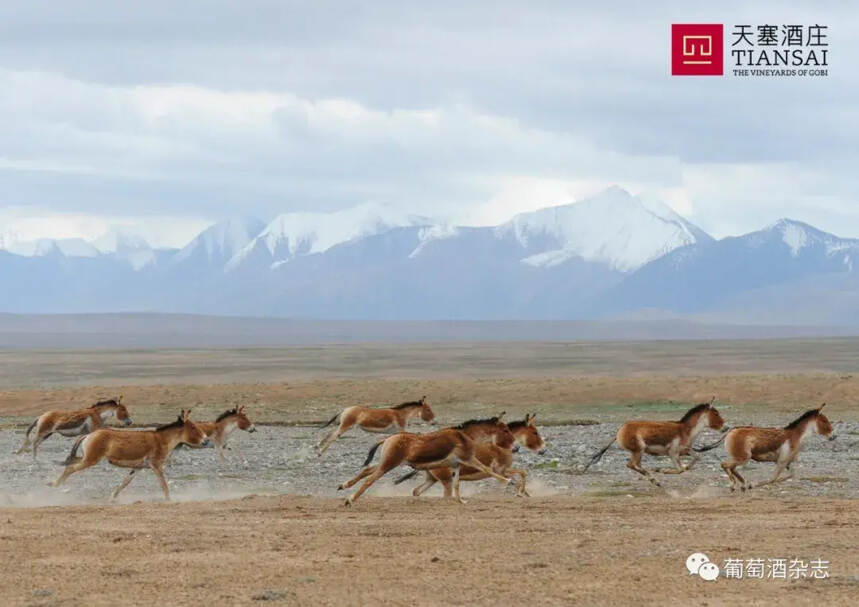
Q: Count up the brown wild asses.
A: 8